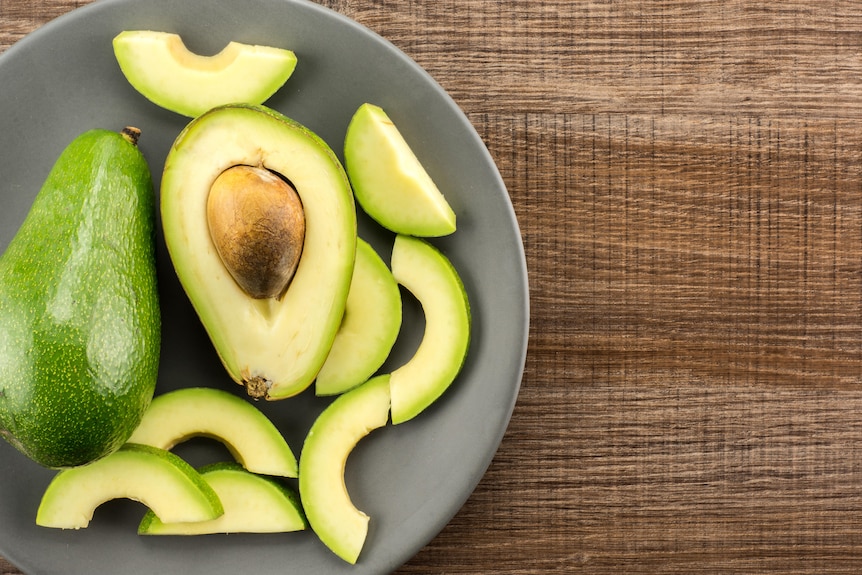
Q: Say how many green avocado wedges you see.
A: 8